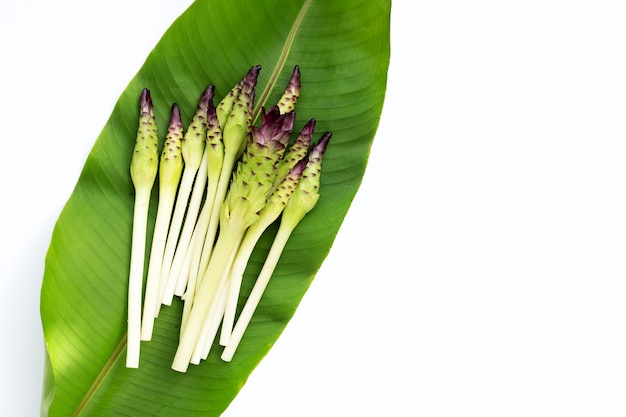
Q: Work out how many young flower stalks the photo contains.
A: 12